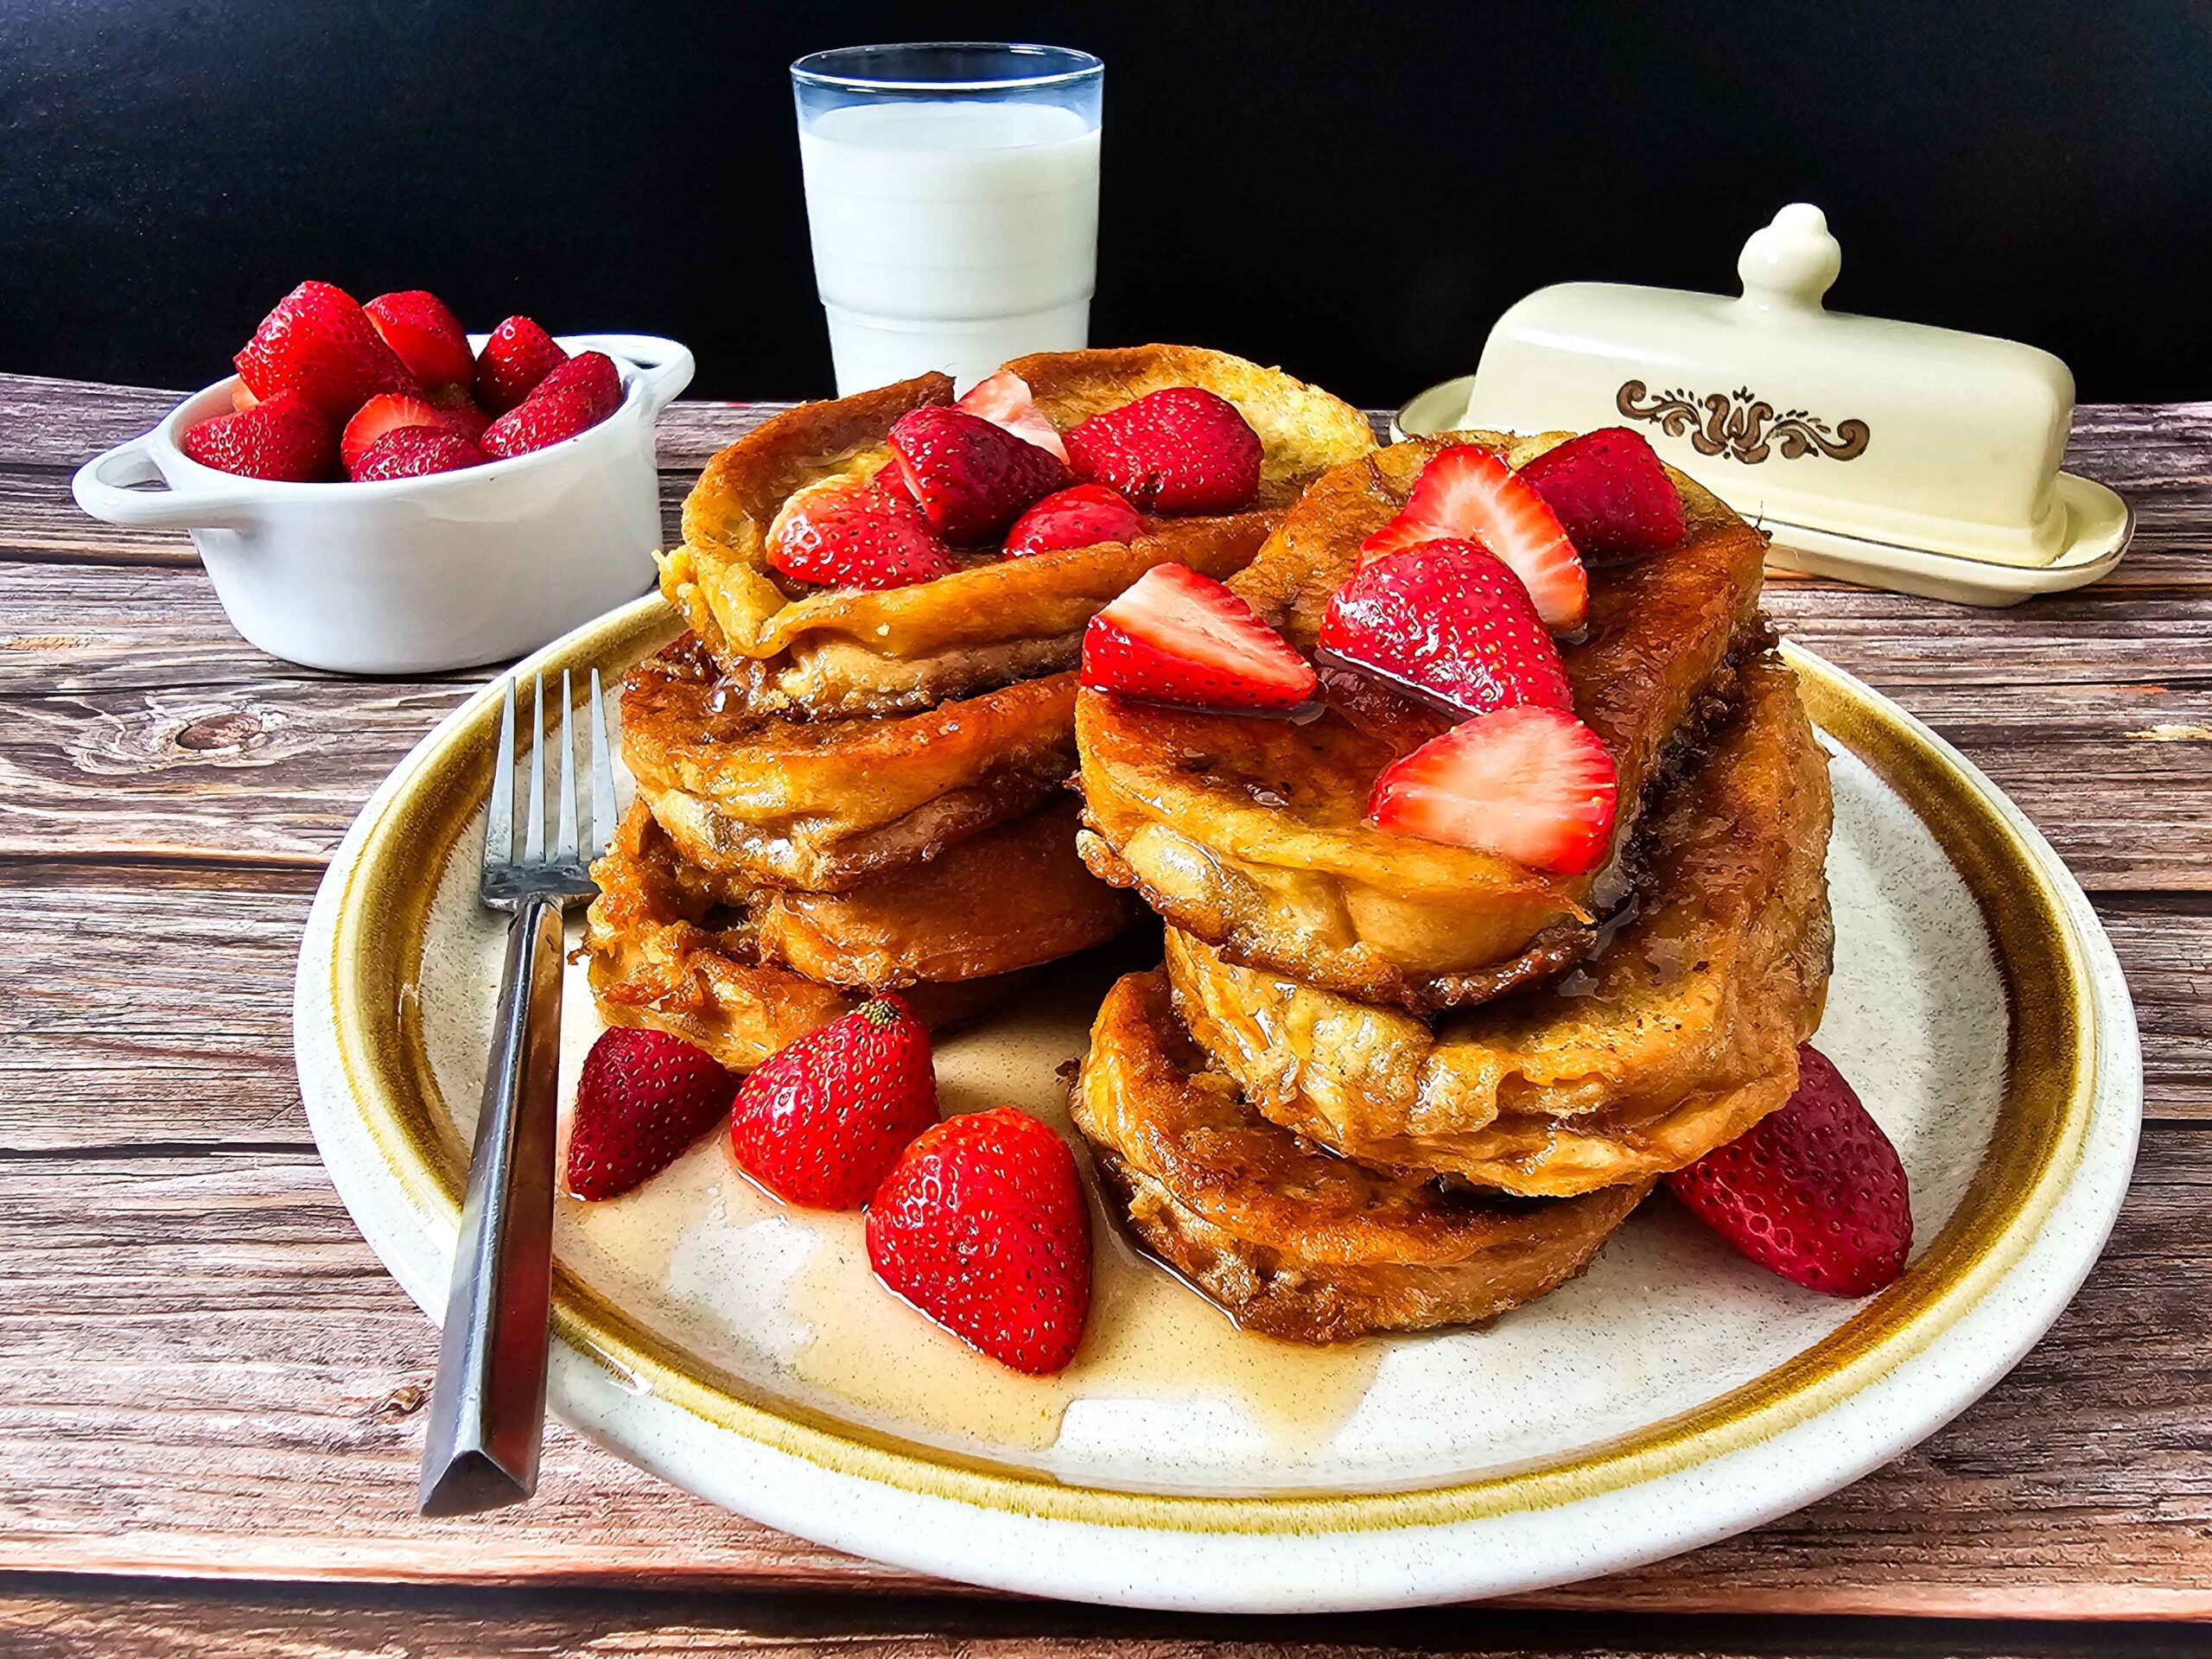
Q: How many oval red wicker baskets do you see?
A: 0